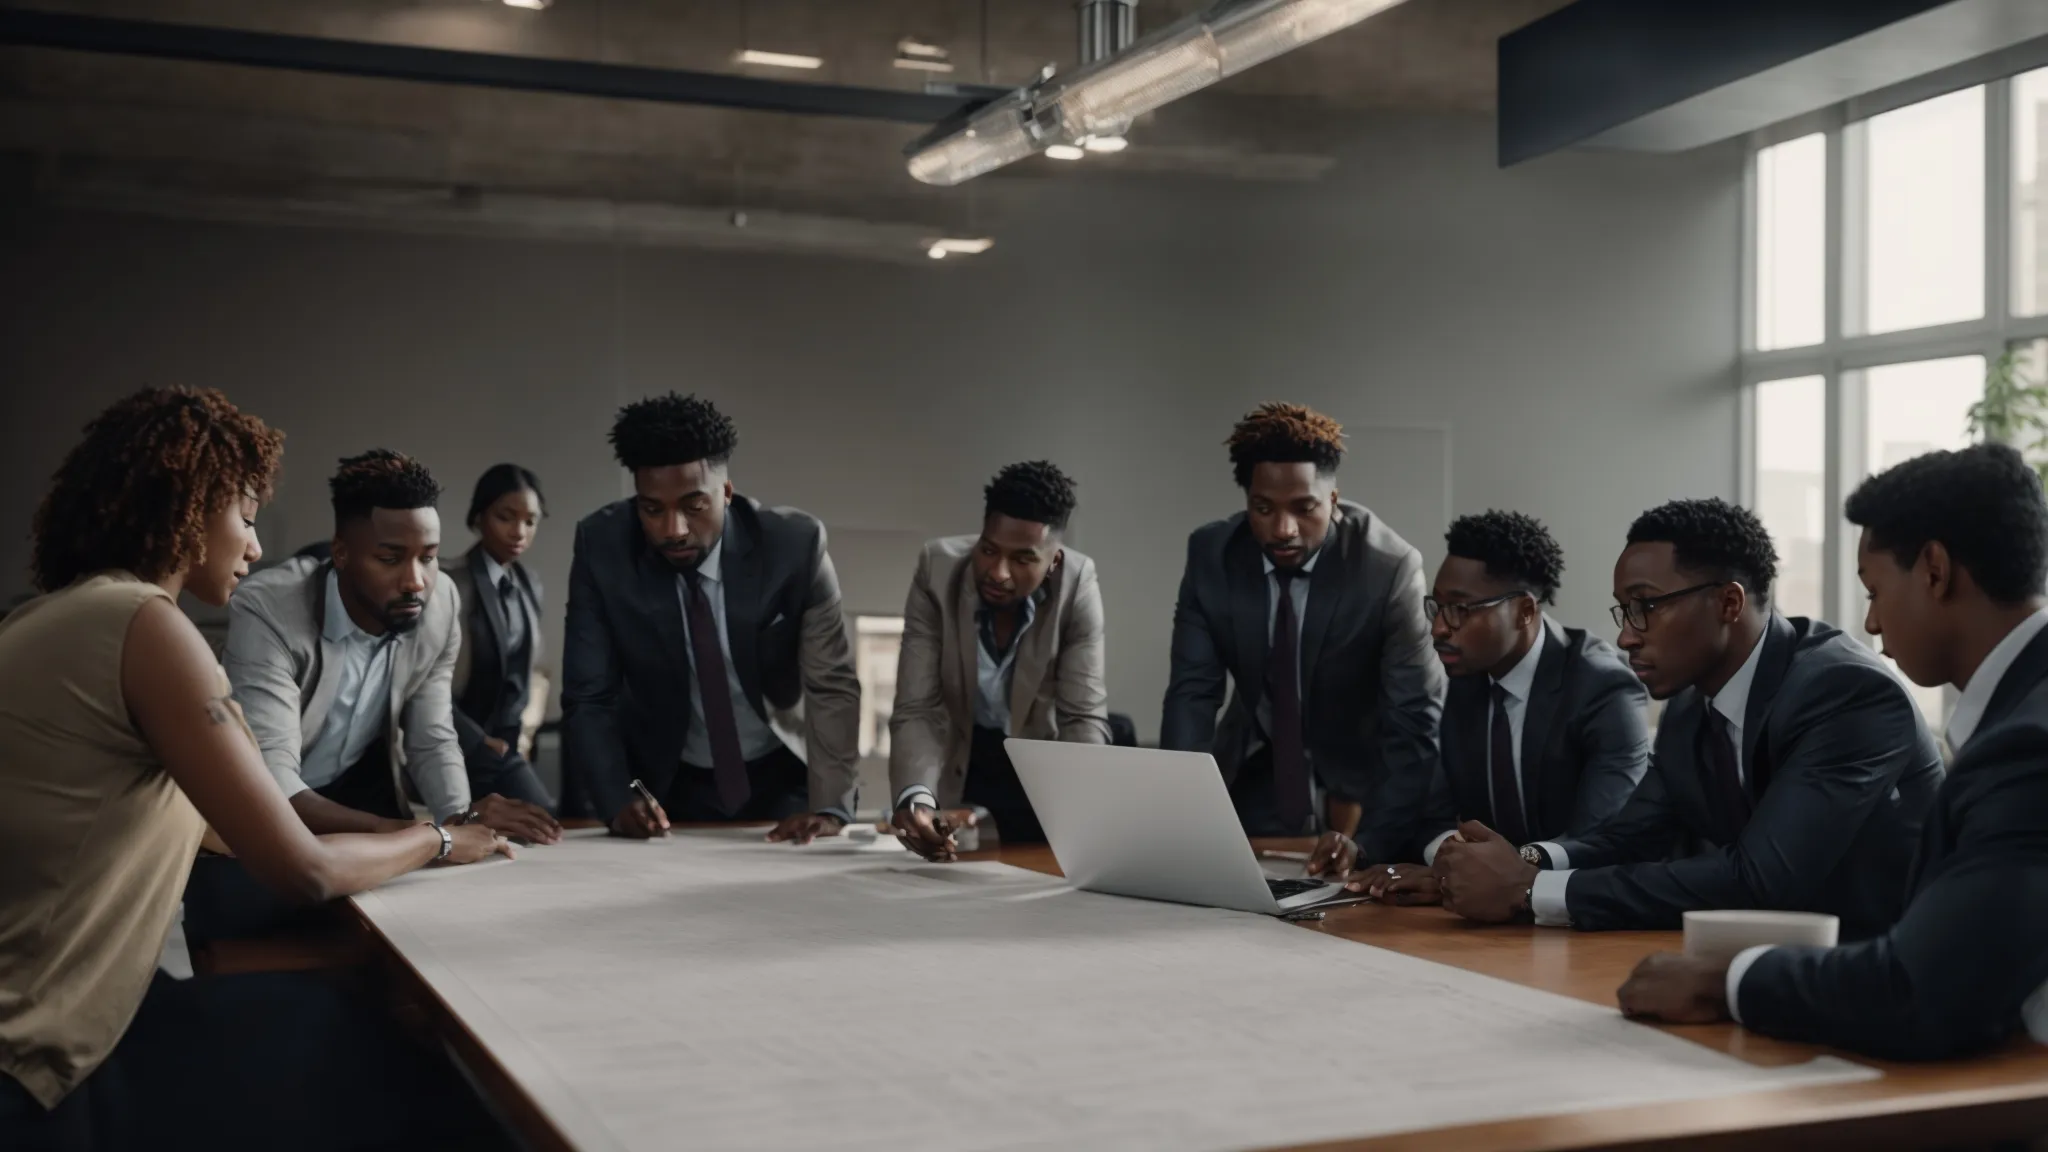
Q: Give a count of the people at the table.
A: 9